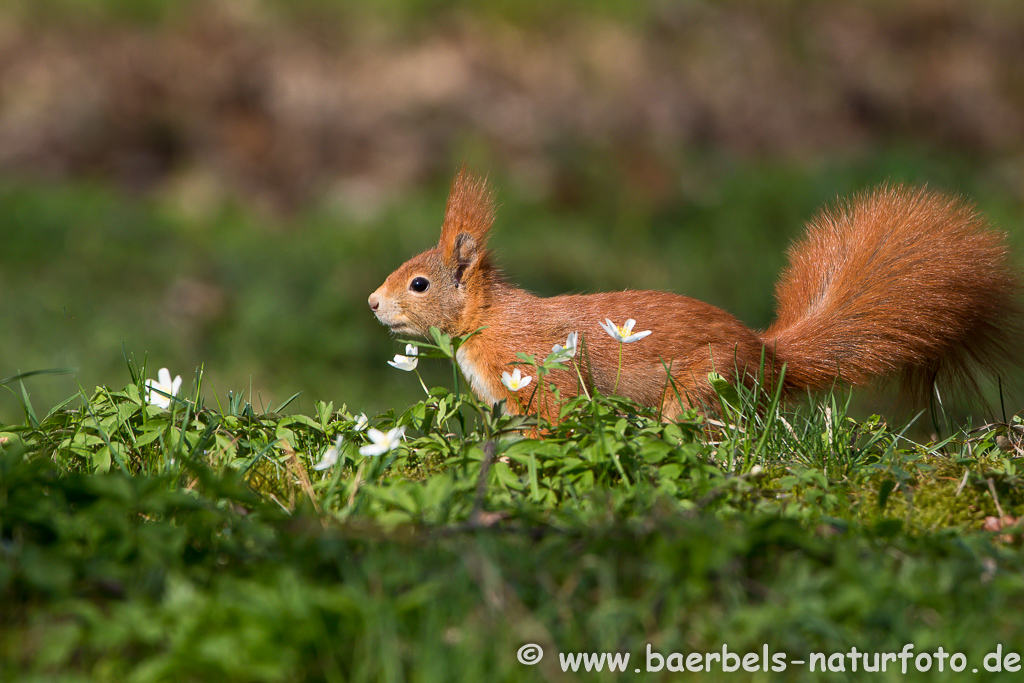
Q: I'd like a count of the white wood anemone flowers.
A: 8